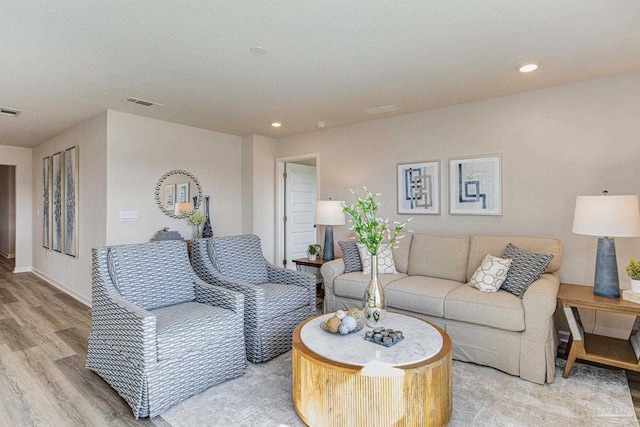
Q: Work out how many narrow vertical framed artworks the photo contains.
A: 3